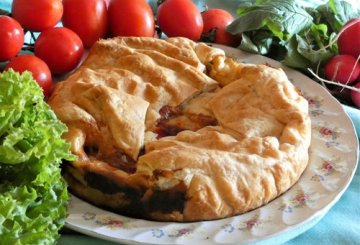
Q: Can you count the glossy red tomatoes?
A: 8